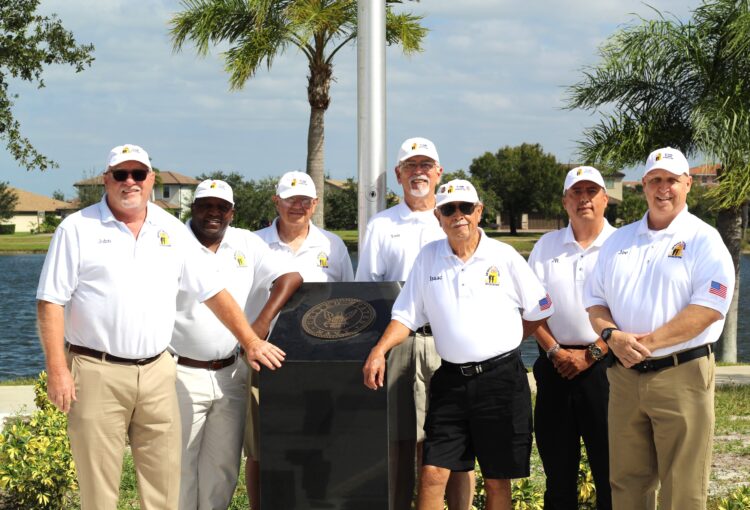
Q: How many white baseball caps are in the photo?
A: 7